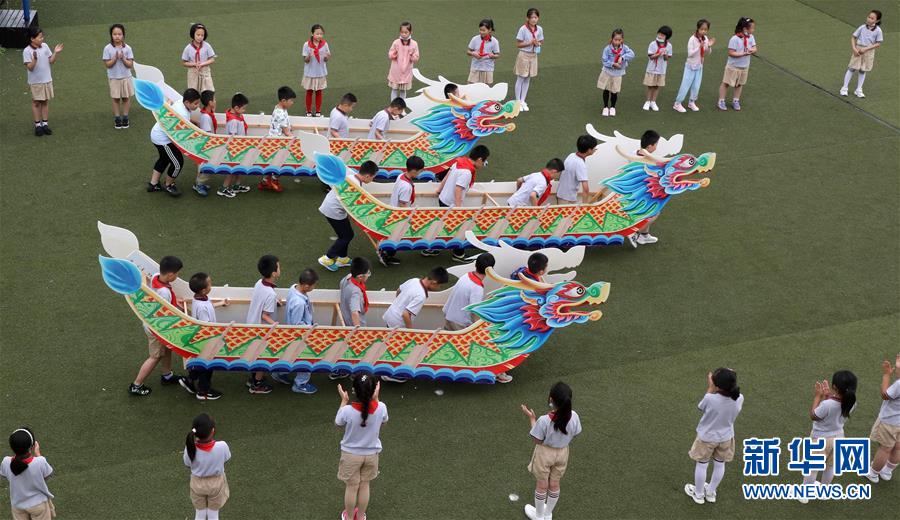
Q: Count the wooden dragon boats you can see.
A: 3